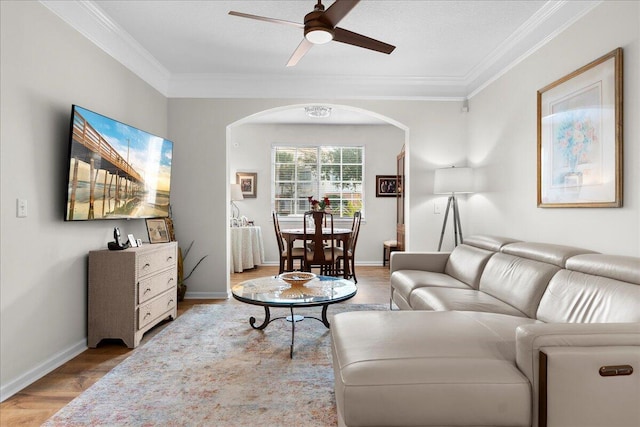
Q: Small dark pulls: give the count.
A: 6